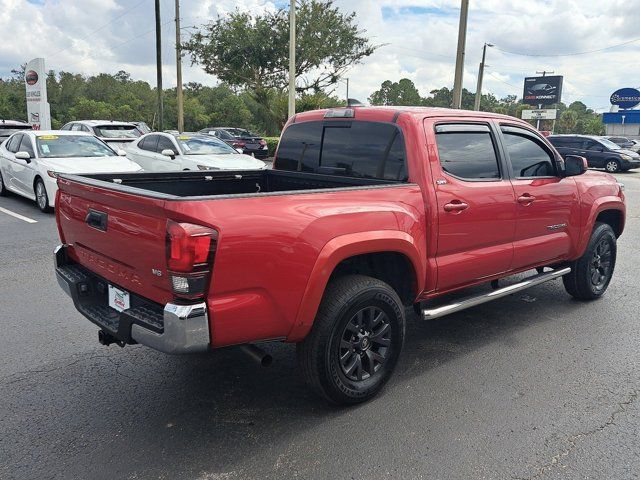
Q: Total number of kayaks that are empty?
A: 0